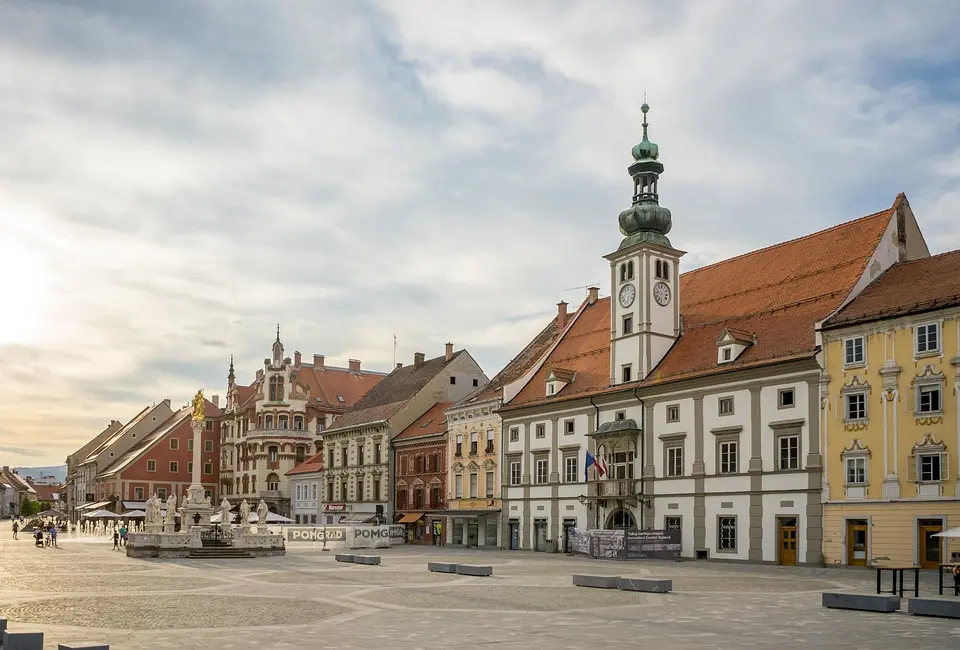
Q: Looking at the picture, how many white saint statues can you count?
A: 6